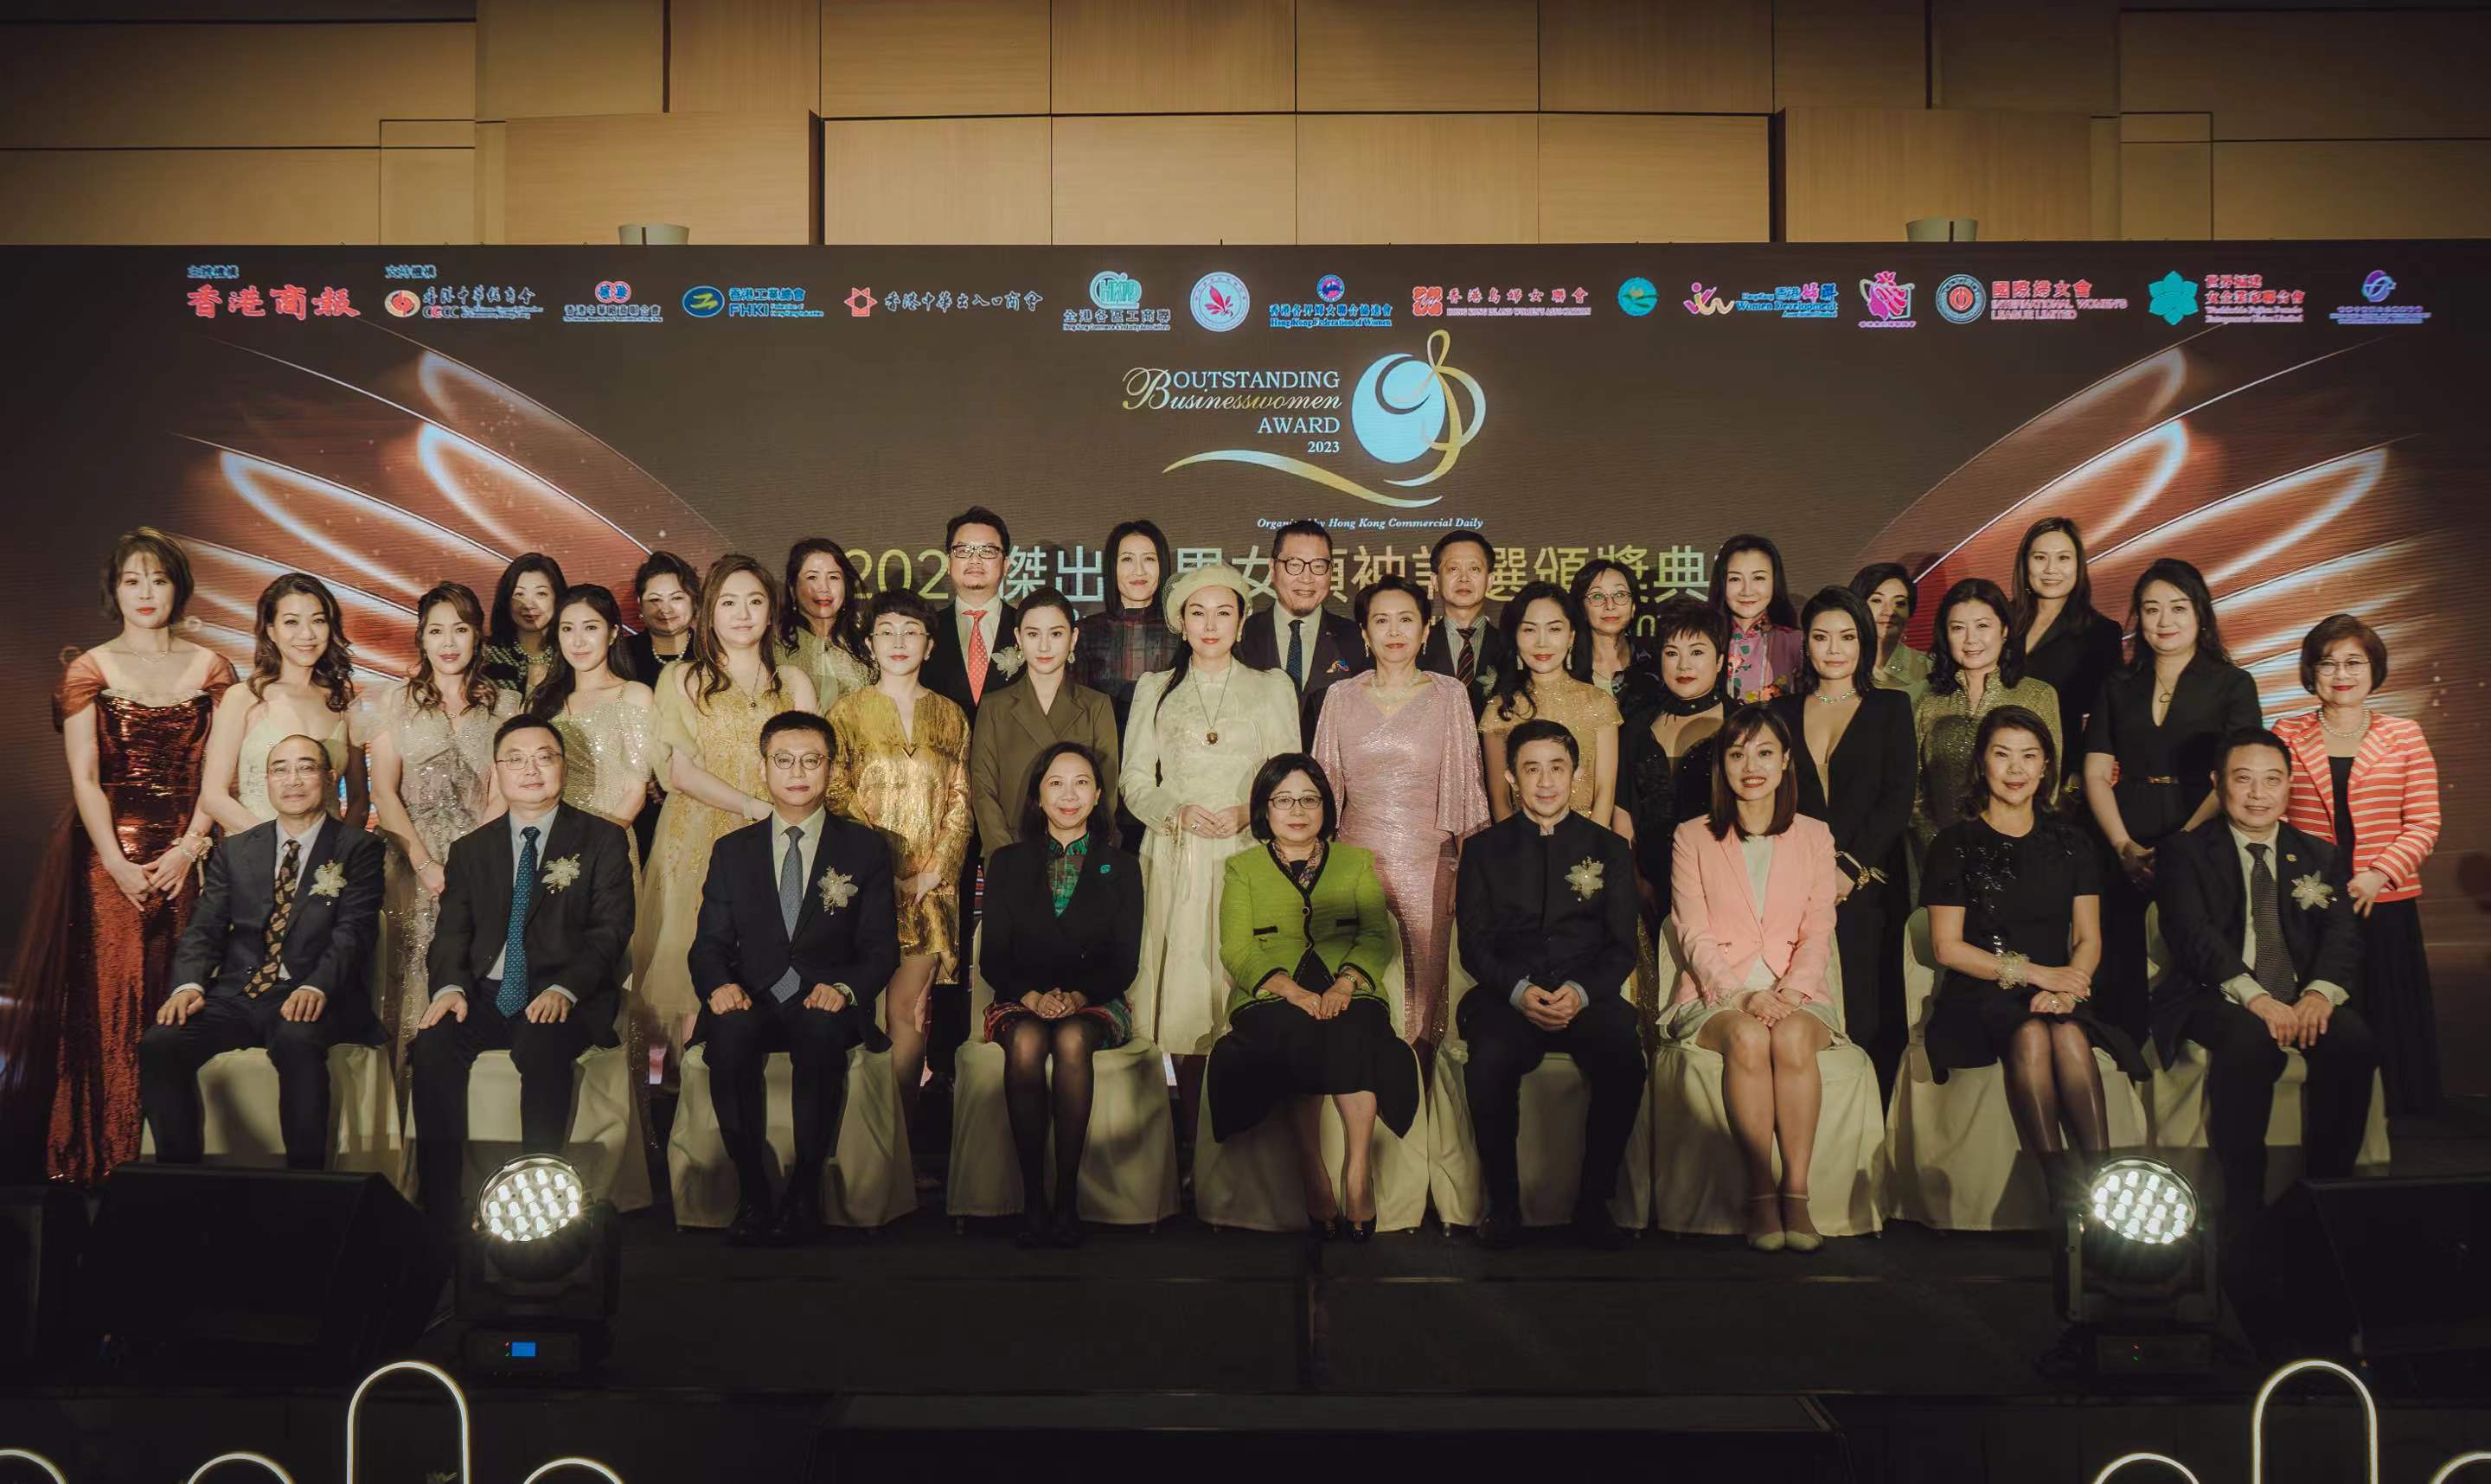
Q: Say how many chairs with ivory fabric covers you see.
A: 9